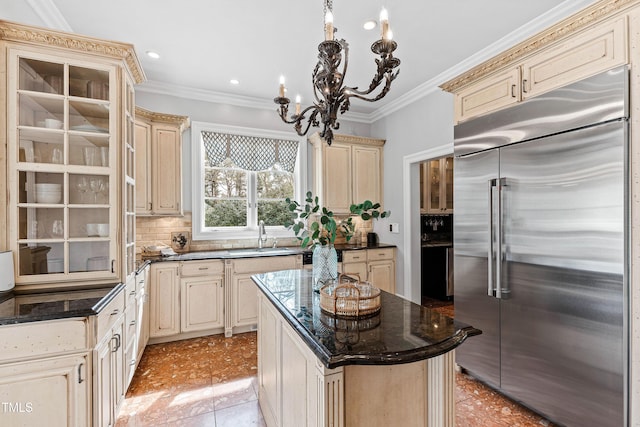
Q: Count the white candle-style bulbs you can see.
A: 5